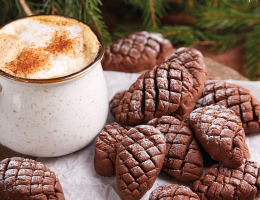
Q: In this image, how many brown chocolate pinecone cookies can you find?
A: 12